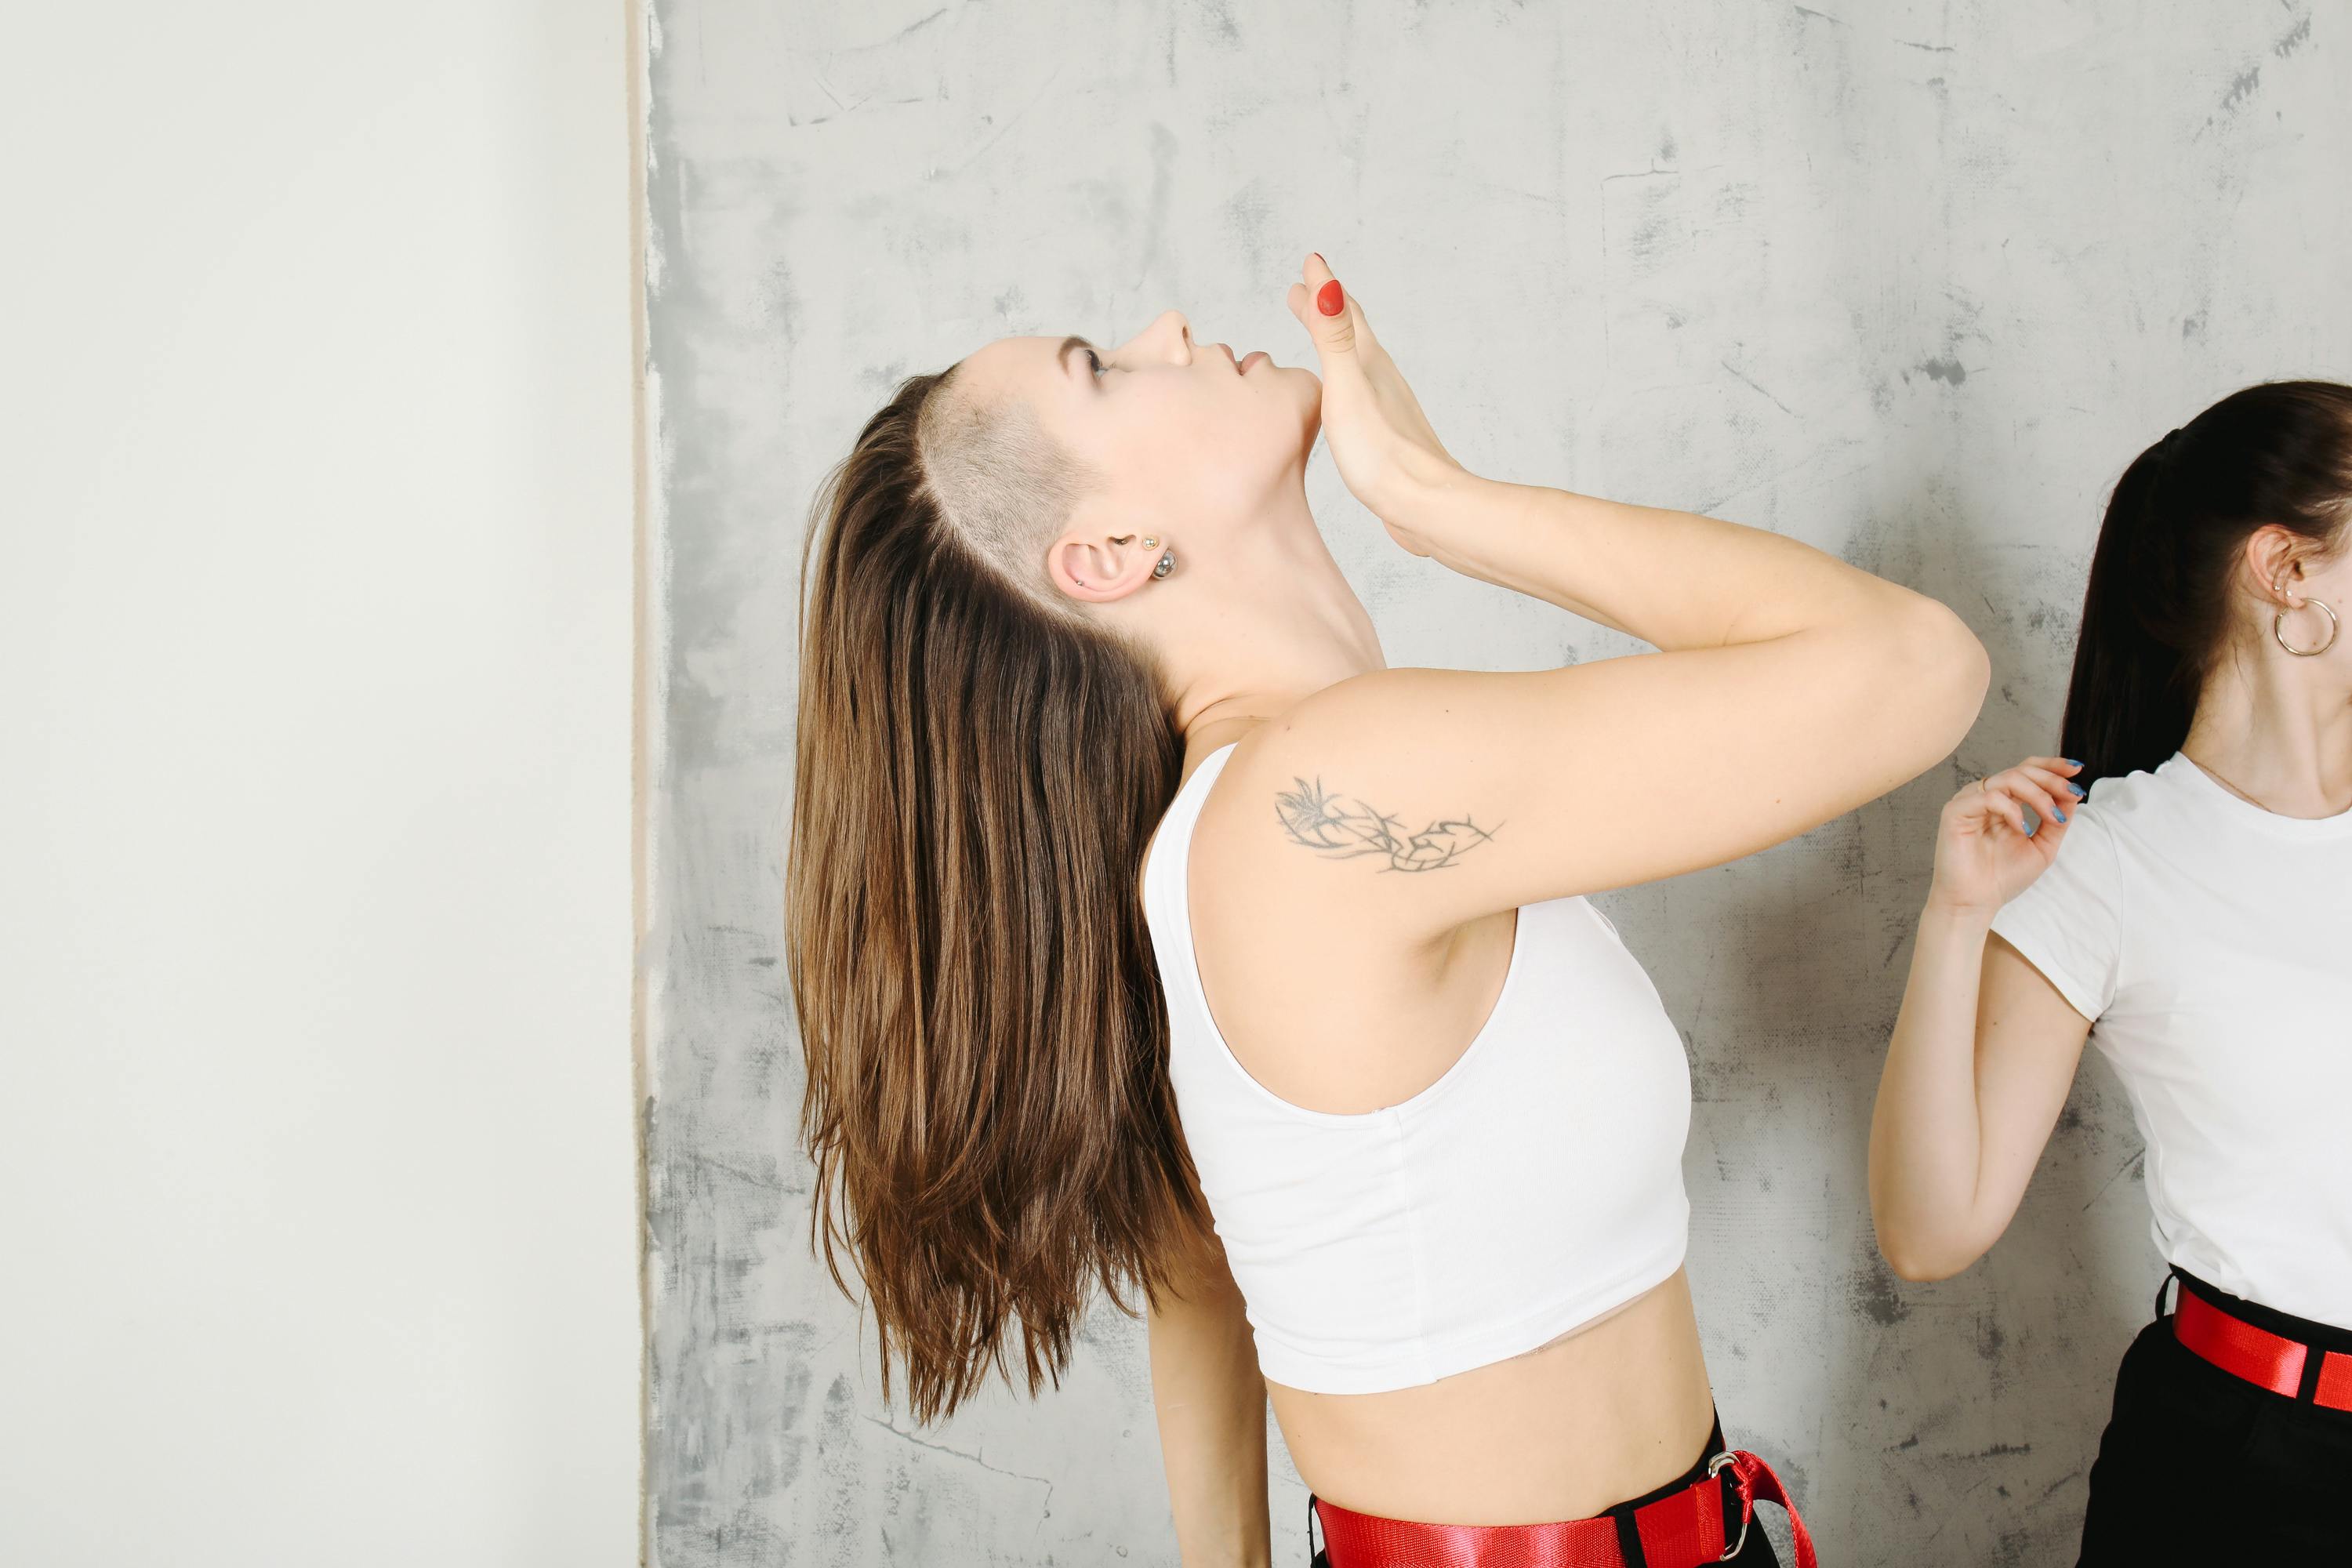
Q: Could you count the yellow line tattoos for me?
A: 0